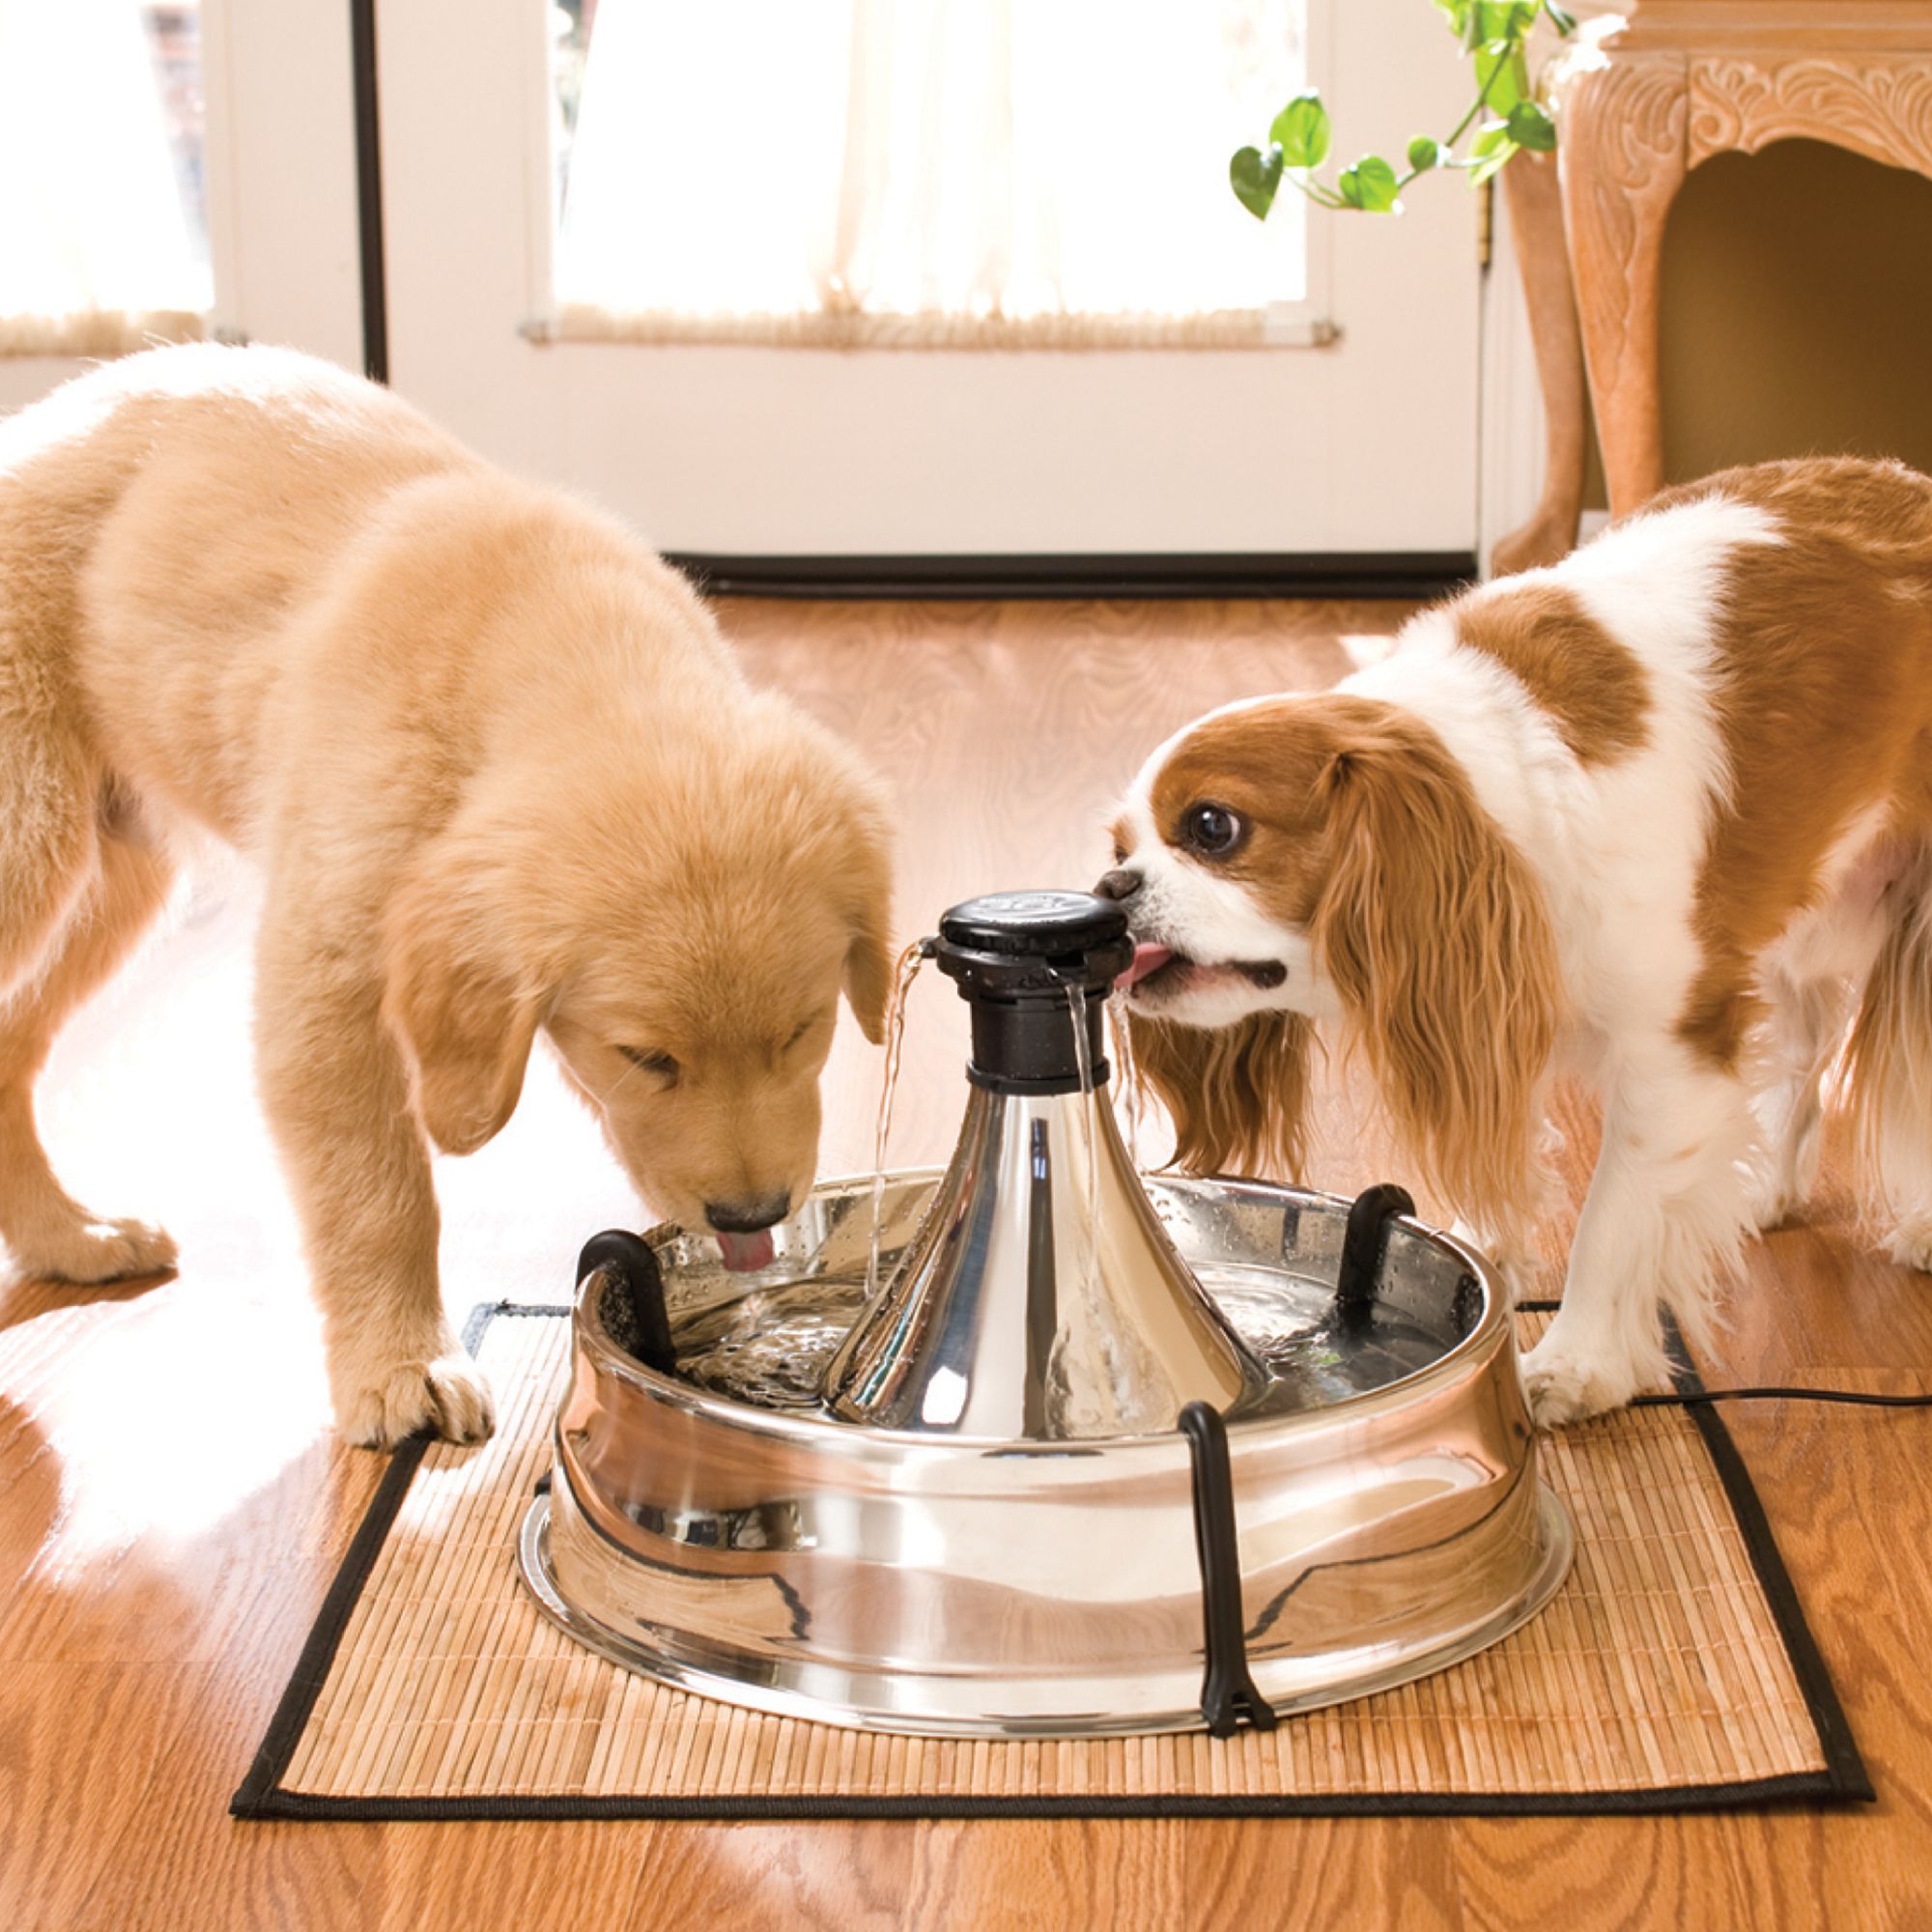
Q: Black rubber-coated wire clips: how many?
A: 3